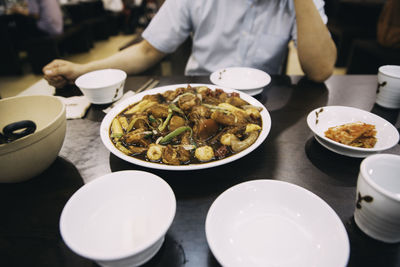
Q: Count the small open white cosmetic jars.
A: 0